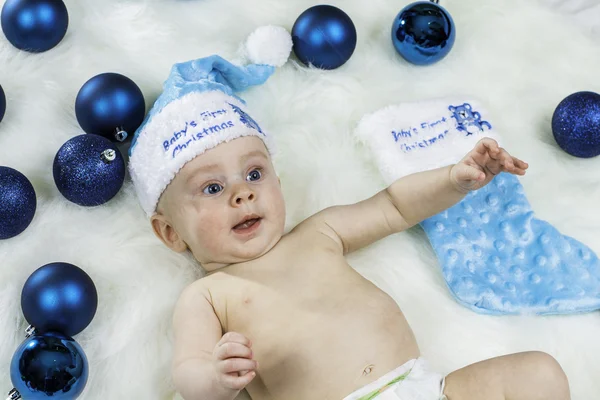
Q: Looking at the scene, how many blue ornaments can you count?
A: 10